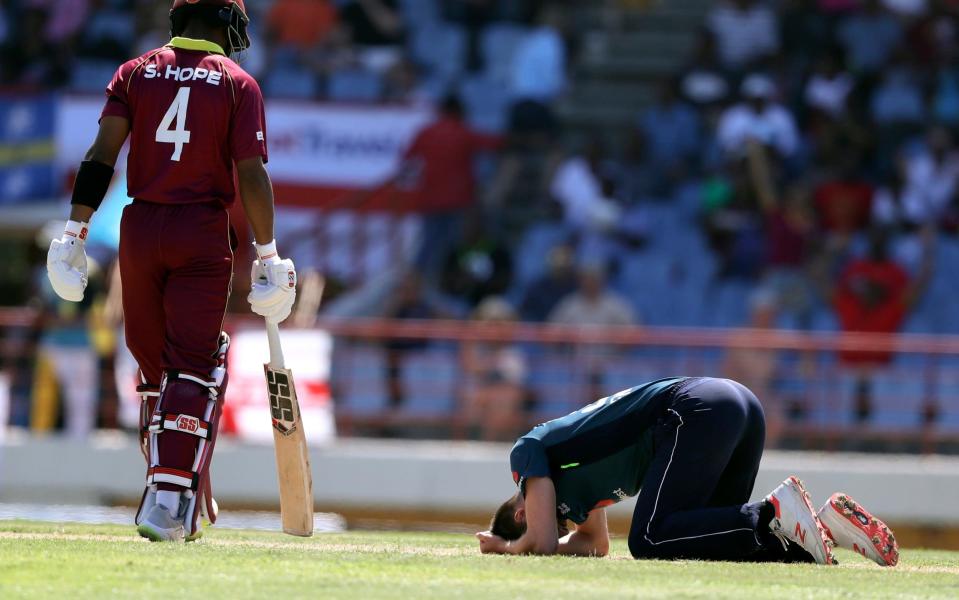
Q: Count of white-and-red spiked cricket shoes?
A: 2